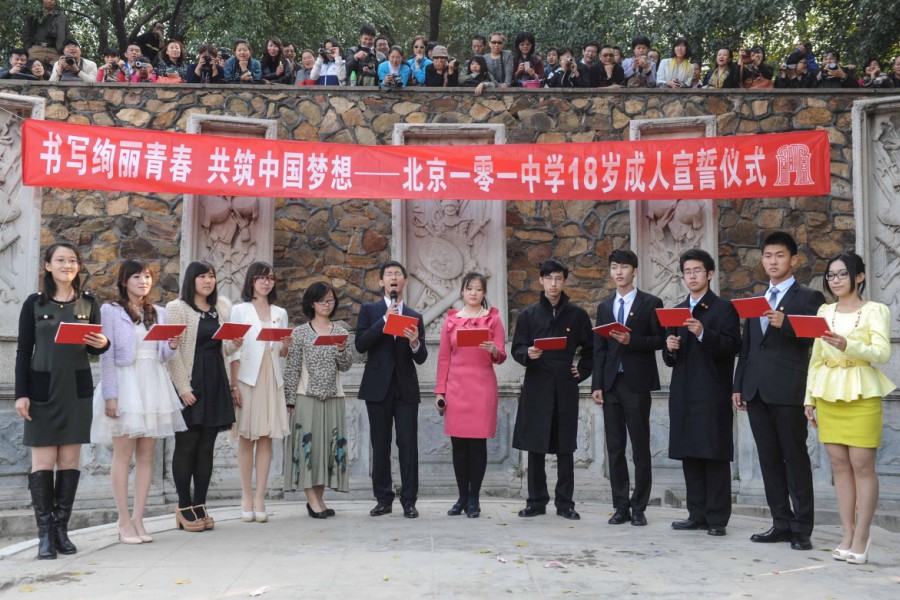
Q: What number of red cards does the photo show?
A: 12